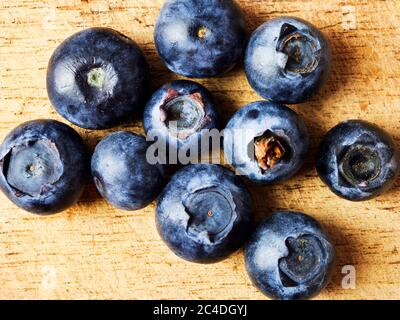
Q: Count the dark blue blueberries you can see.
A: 10